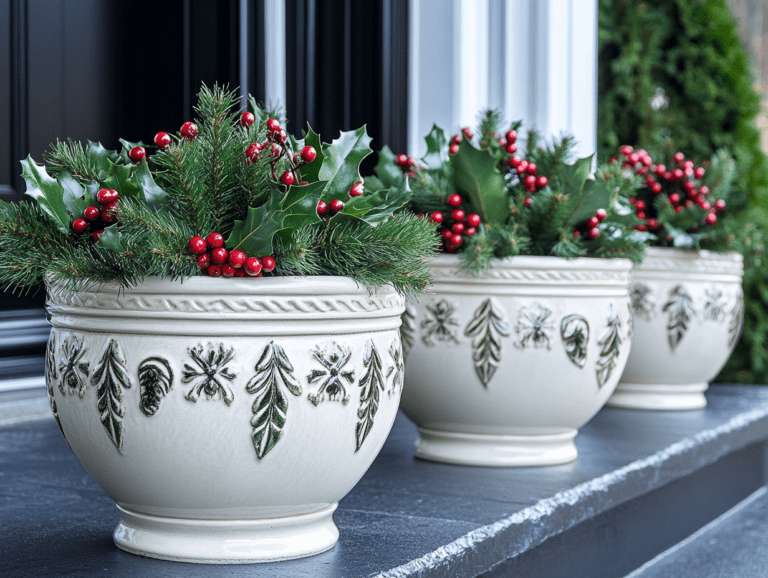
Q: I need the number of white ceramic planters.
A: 3